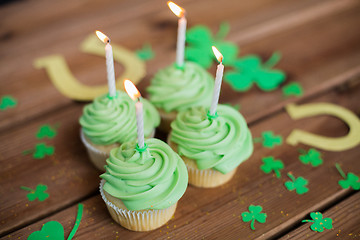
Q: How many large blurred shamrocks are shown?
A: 2